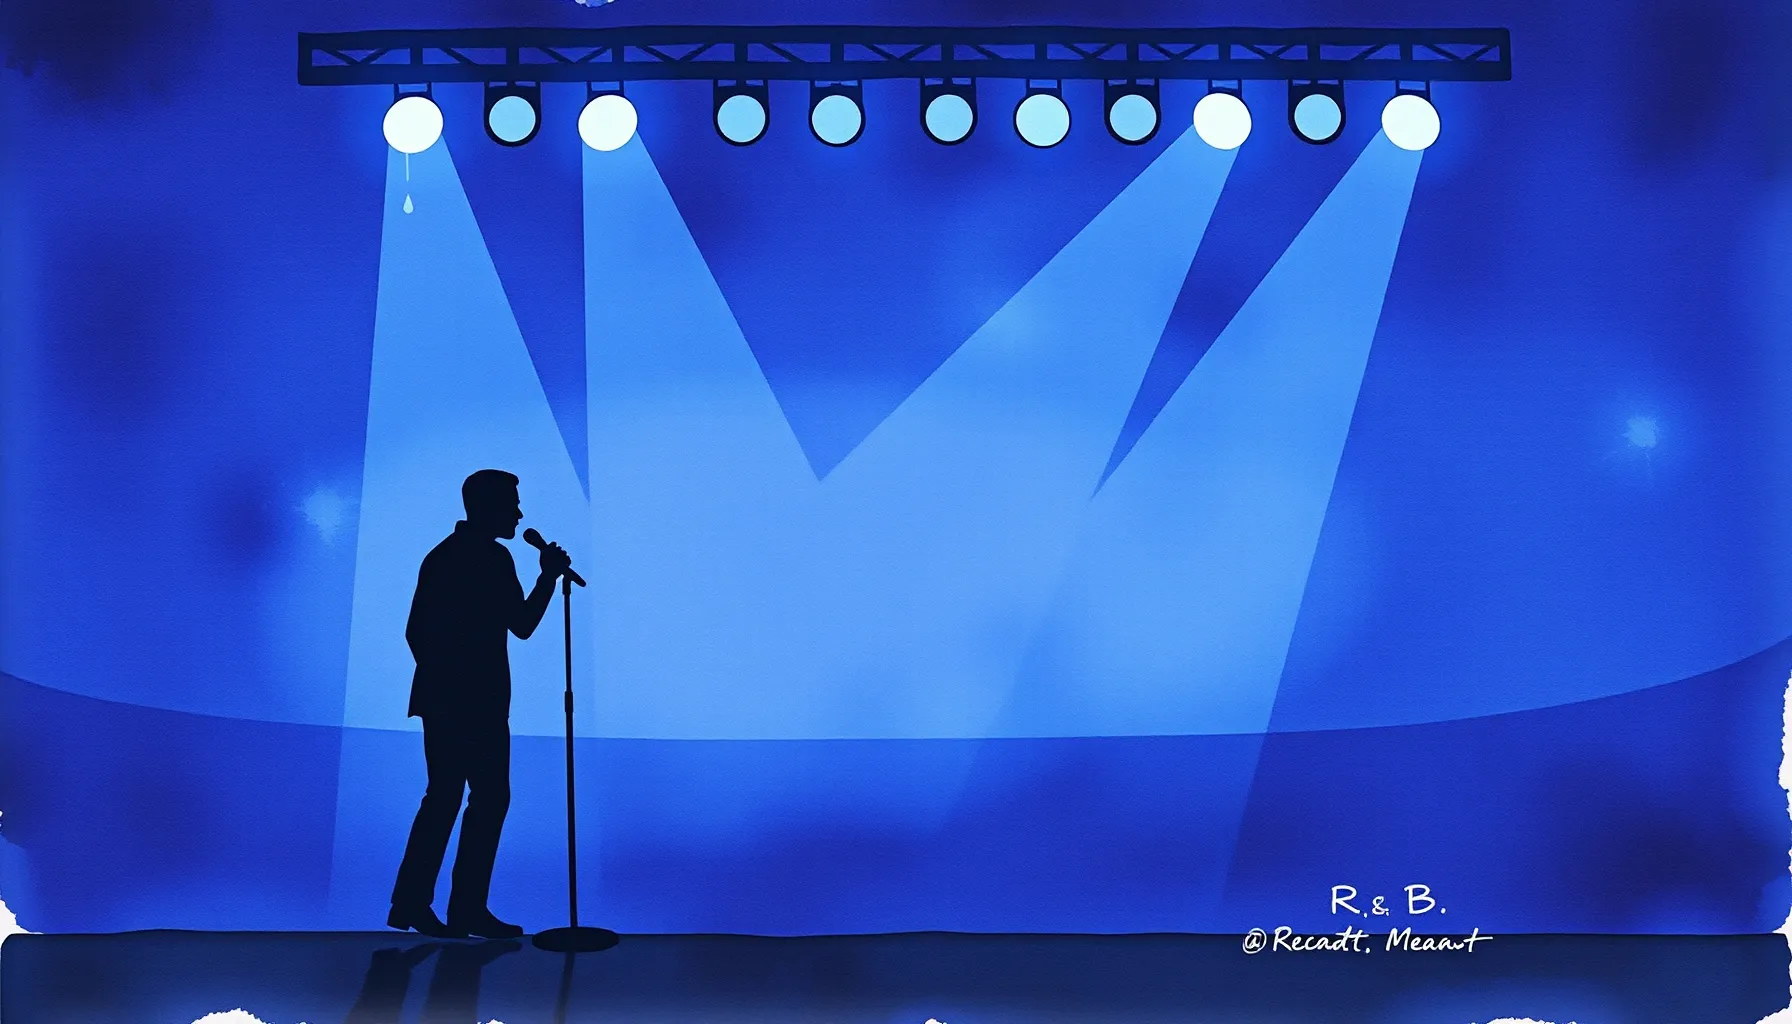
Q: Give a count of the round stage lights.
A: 11